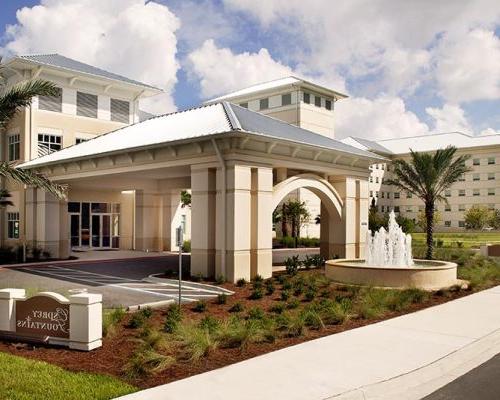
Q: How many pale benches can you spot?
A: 0